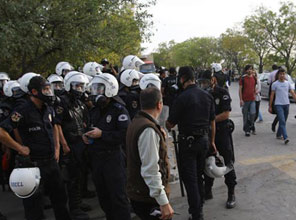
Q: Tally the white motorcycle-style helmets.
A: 14